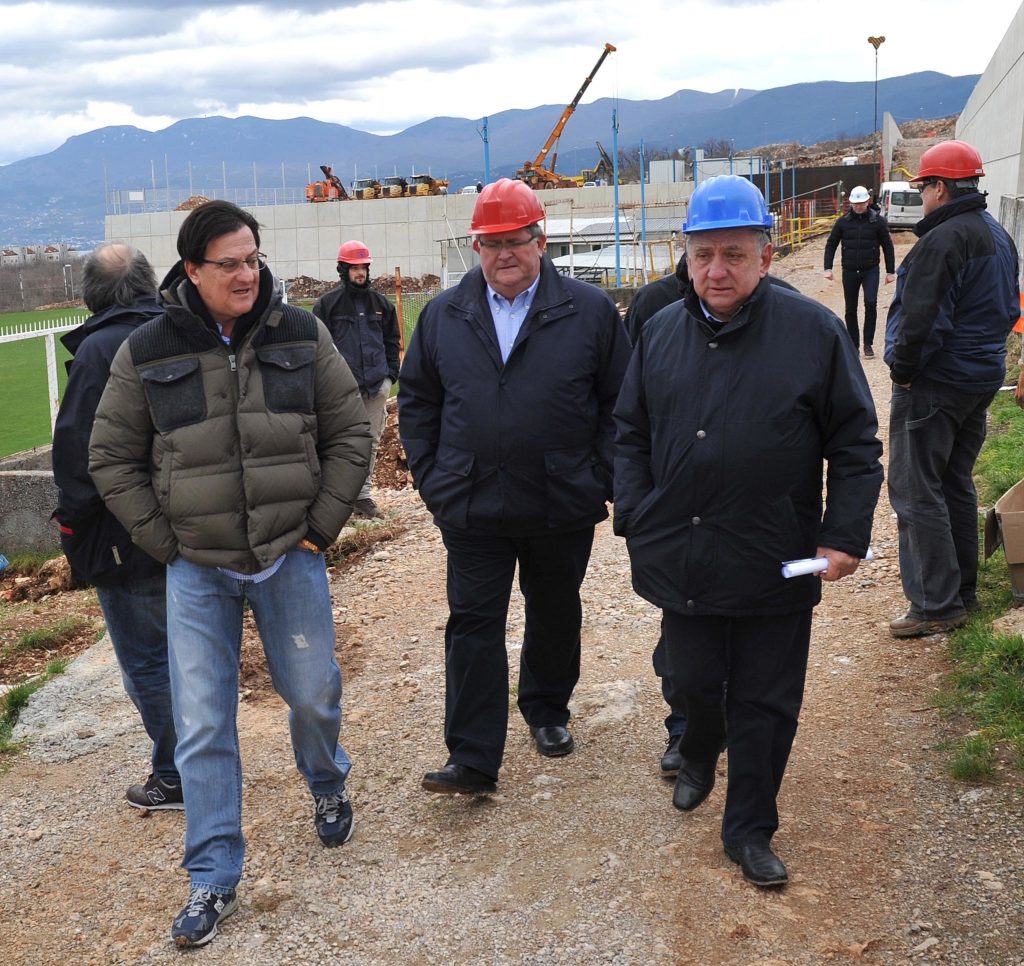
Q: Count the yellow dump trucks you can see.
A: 3